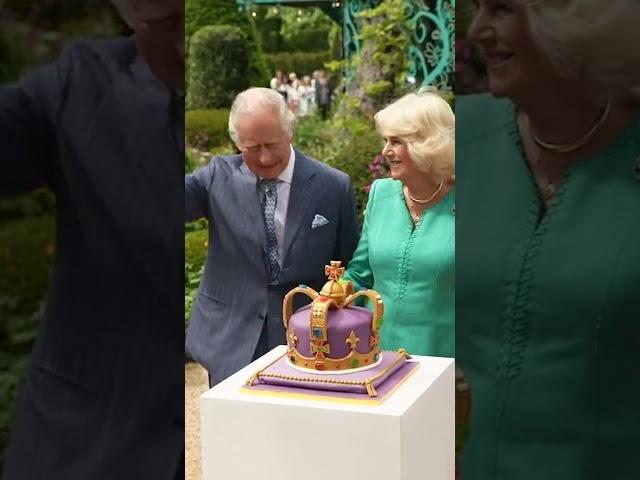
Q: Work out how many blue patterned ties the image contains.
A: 1